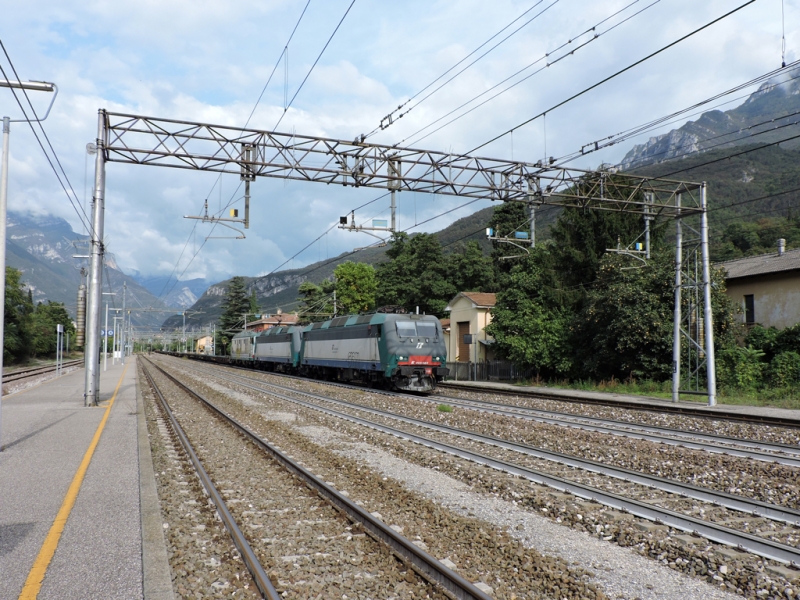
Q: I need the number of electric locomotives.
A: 3